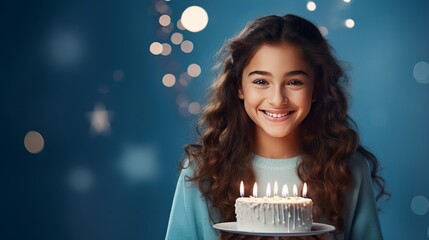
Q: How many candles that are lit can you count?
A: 7